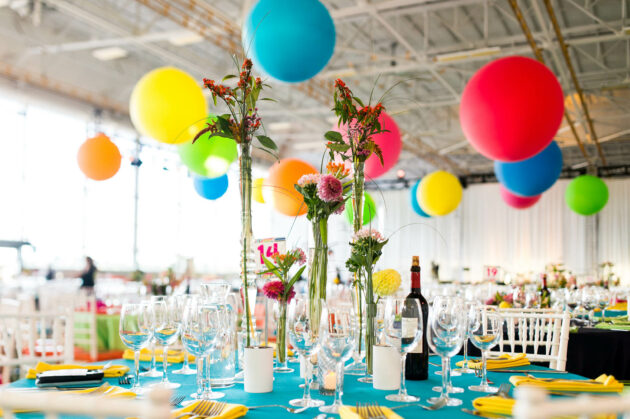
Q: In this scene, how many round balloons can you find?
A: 15